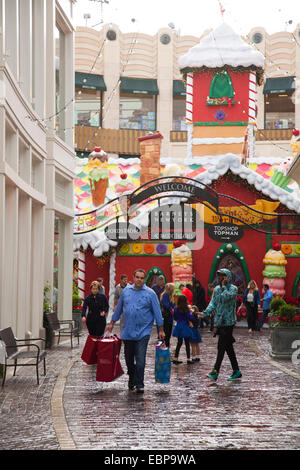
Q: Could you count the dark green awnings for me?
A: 4